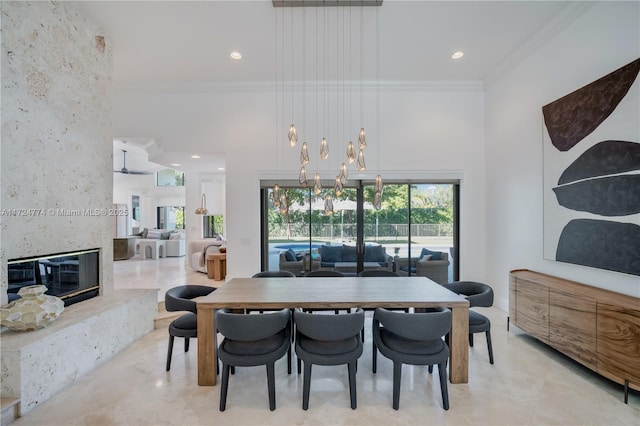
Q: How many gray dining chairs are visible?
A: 8